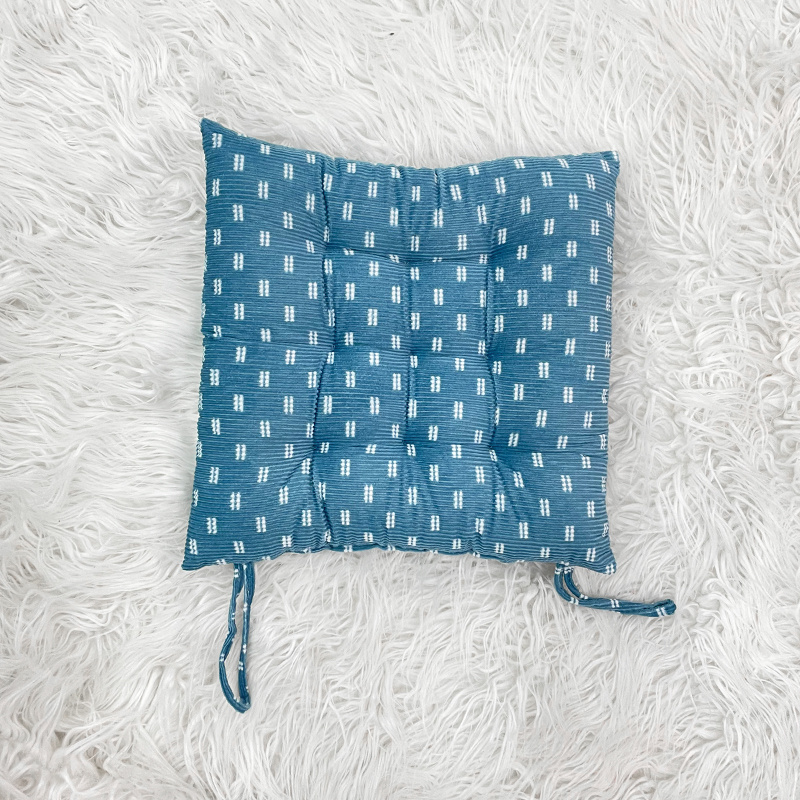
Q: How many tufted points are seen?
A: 9